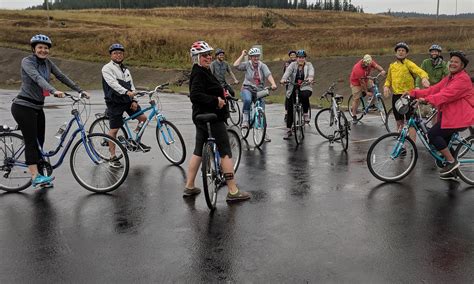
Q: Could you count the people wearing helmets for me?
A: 11